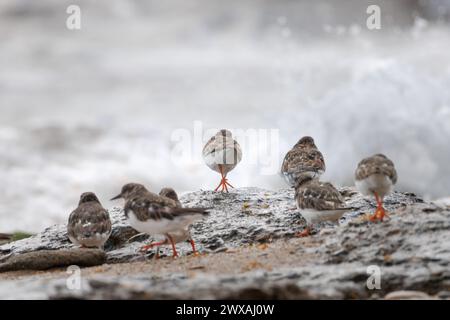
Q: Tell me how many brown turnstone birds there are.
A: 7